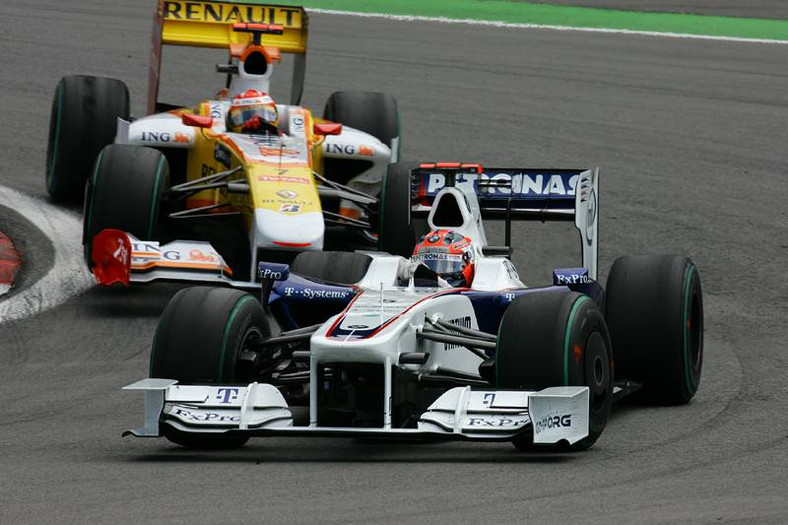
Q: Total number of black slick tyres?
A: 8